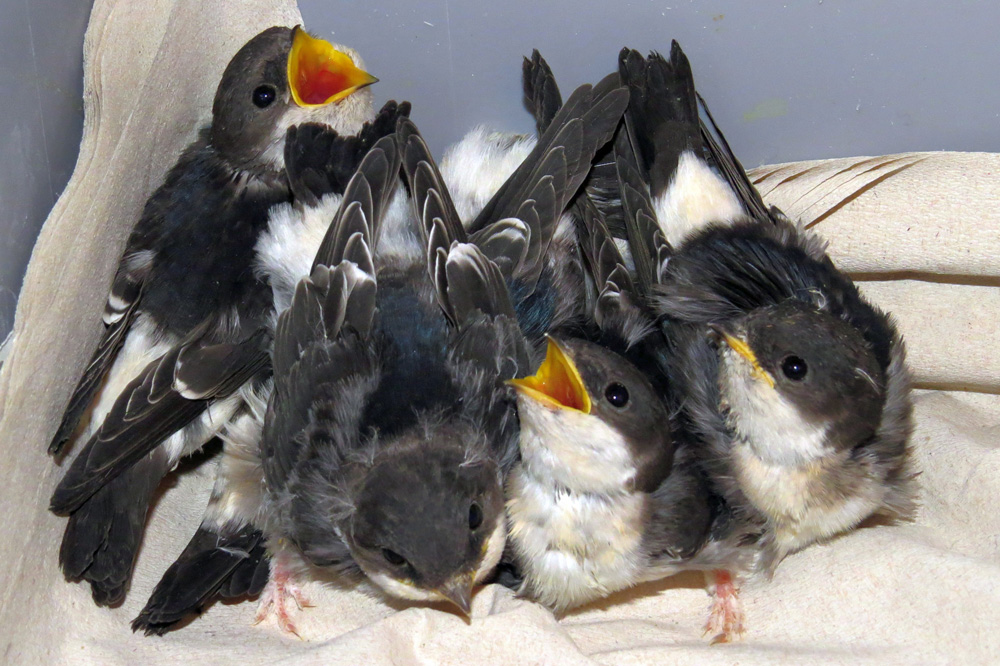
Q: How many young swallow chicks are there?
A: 4